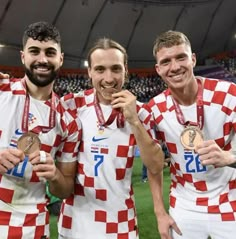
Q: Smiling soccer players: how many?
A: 3